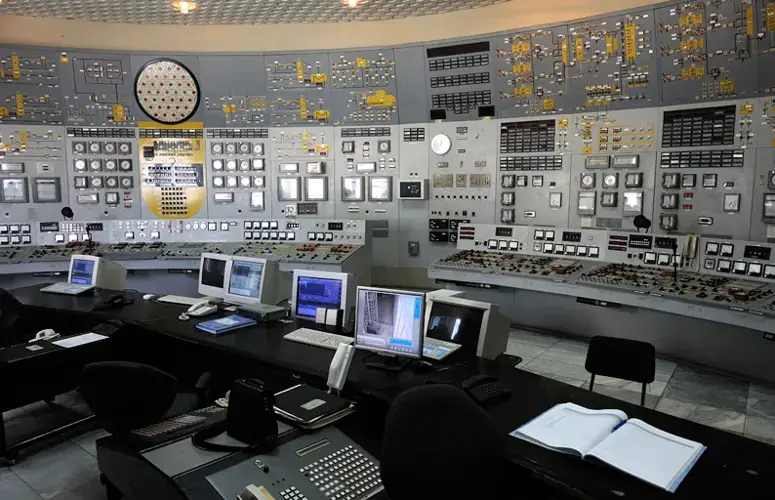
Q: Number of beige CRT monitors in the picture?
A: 5